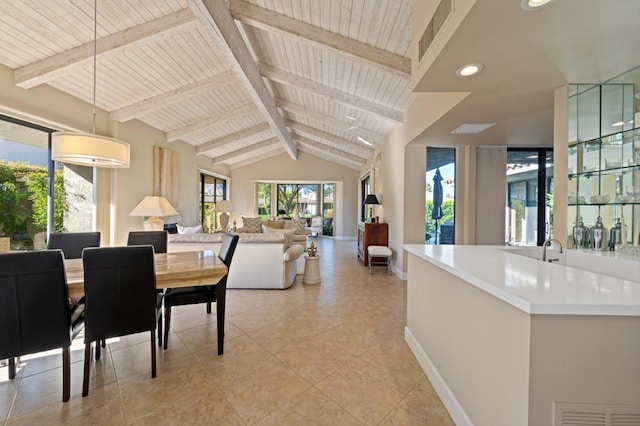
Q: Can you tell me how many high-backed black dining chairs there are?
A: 5